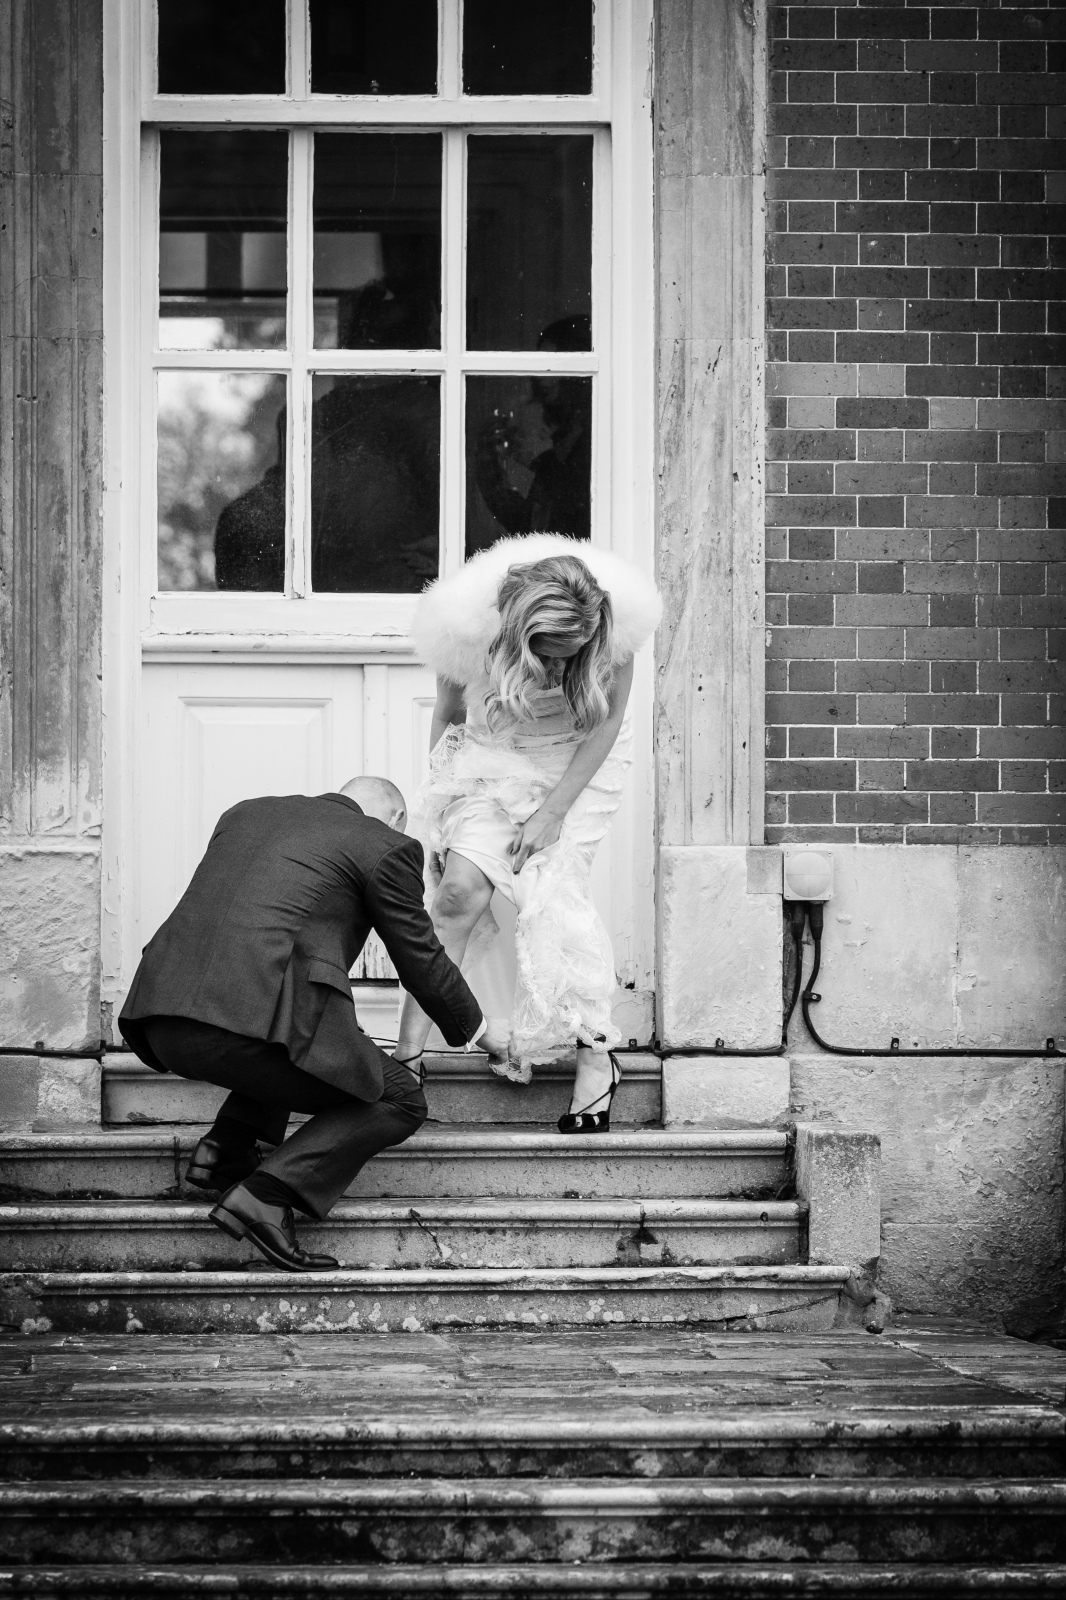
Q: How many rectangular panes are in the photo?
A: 9